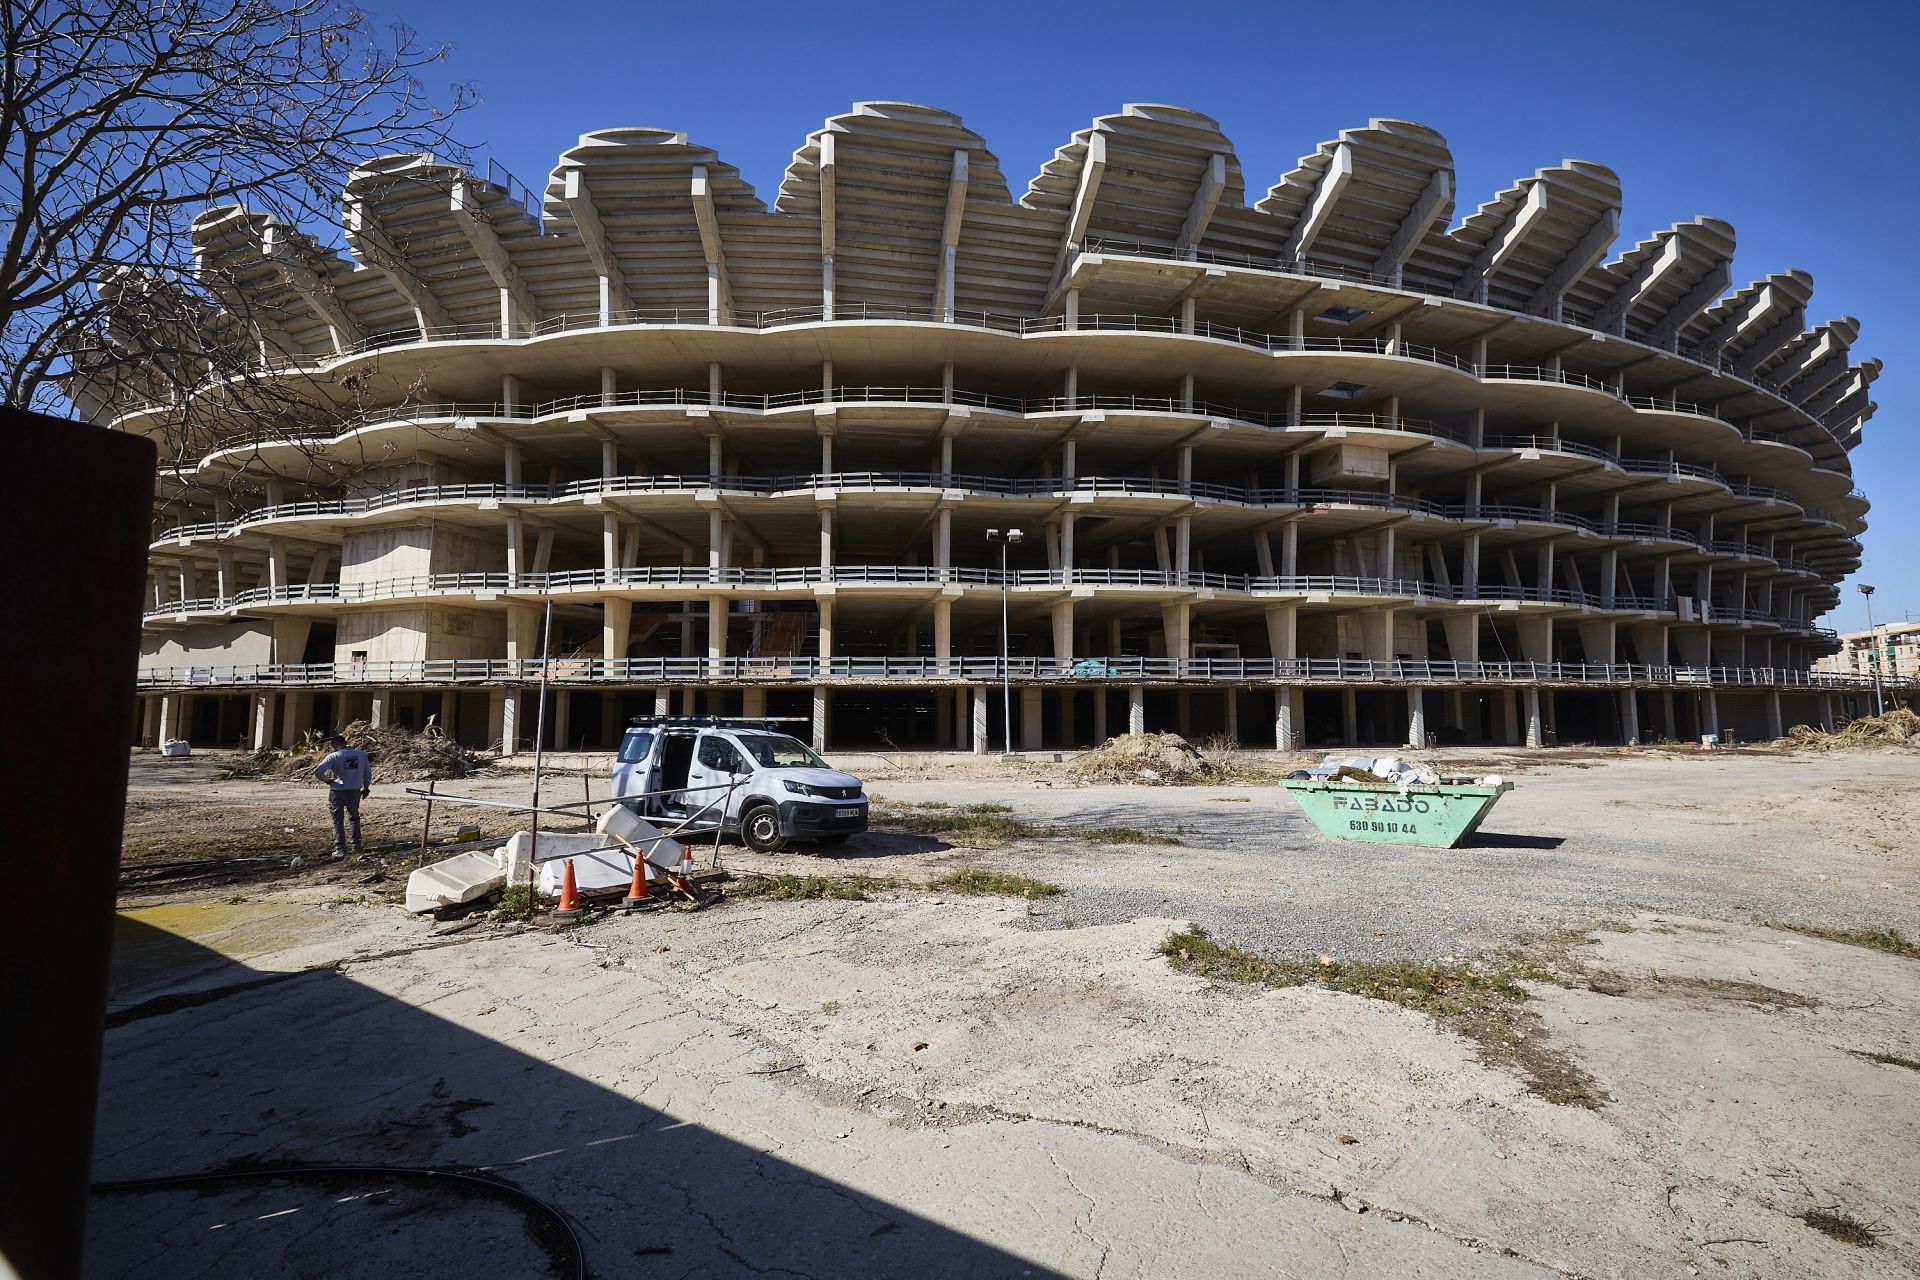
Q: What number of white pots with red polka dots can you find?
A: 0